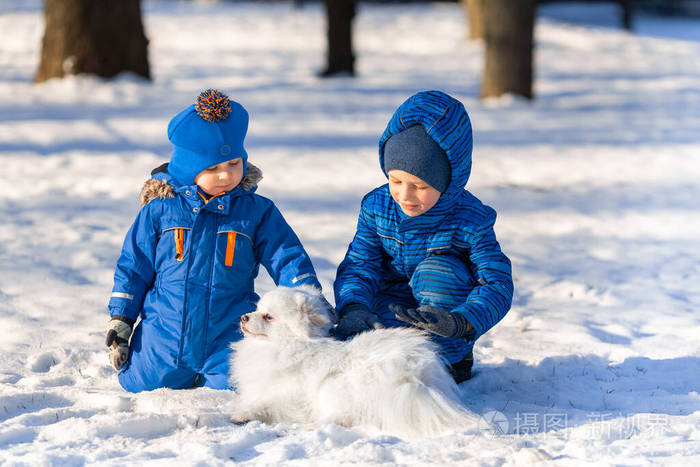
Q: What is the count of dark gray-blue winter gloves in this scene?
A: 2